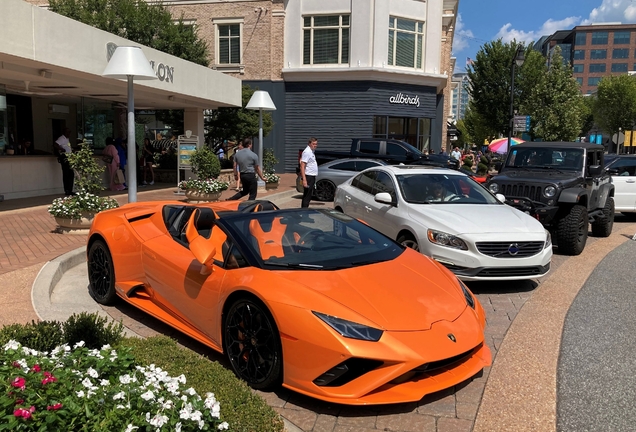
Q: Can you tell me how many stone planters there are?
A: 3